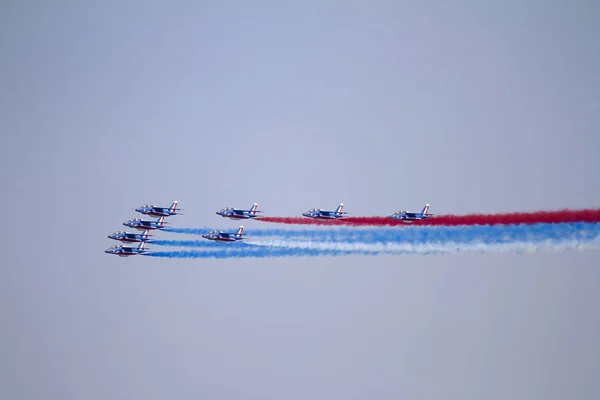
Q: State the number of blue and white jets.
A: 8